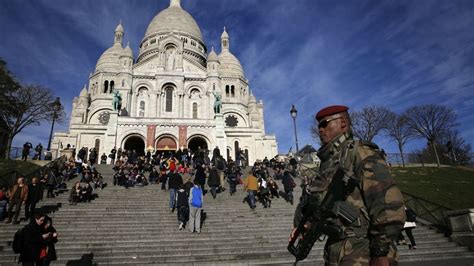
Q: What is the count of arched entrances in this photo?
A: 3